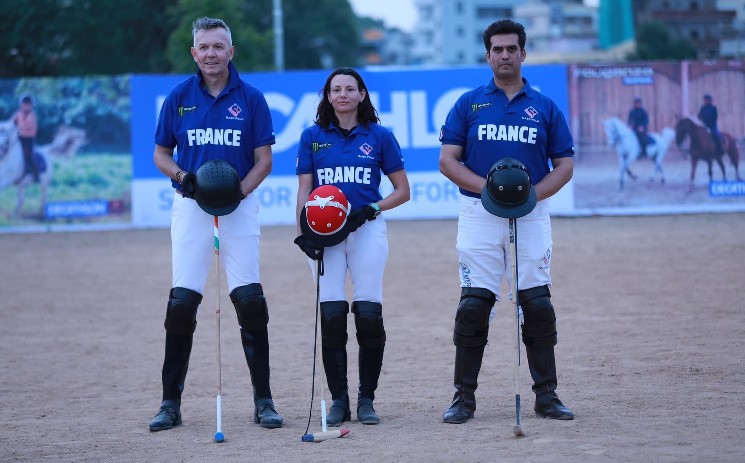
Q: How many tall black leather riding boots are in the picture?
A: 6